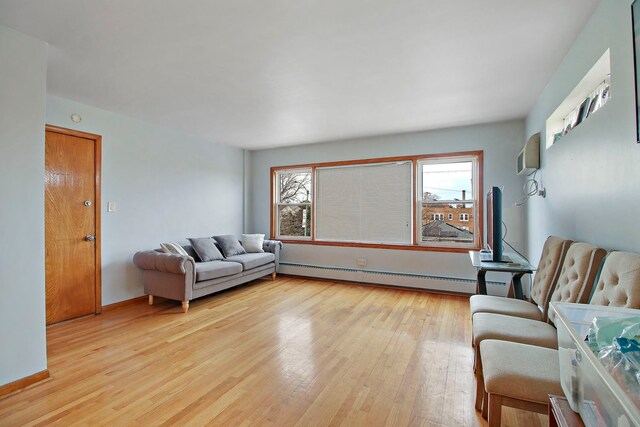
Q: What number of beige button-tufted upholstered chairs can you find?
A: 3